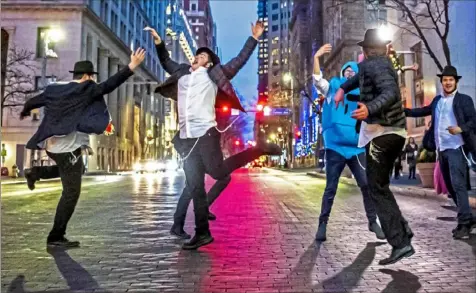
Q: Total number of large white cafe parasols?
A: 0